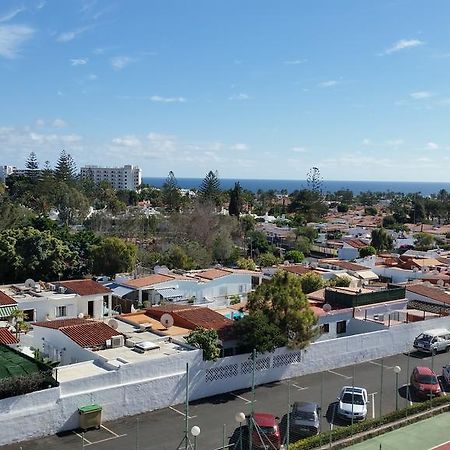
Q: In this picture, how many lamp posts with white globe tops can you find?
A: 3